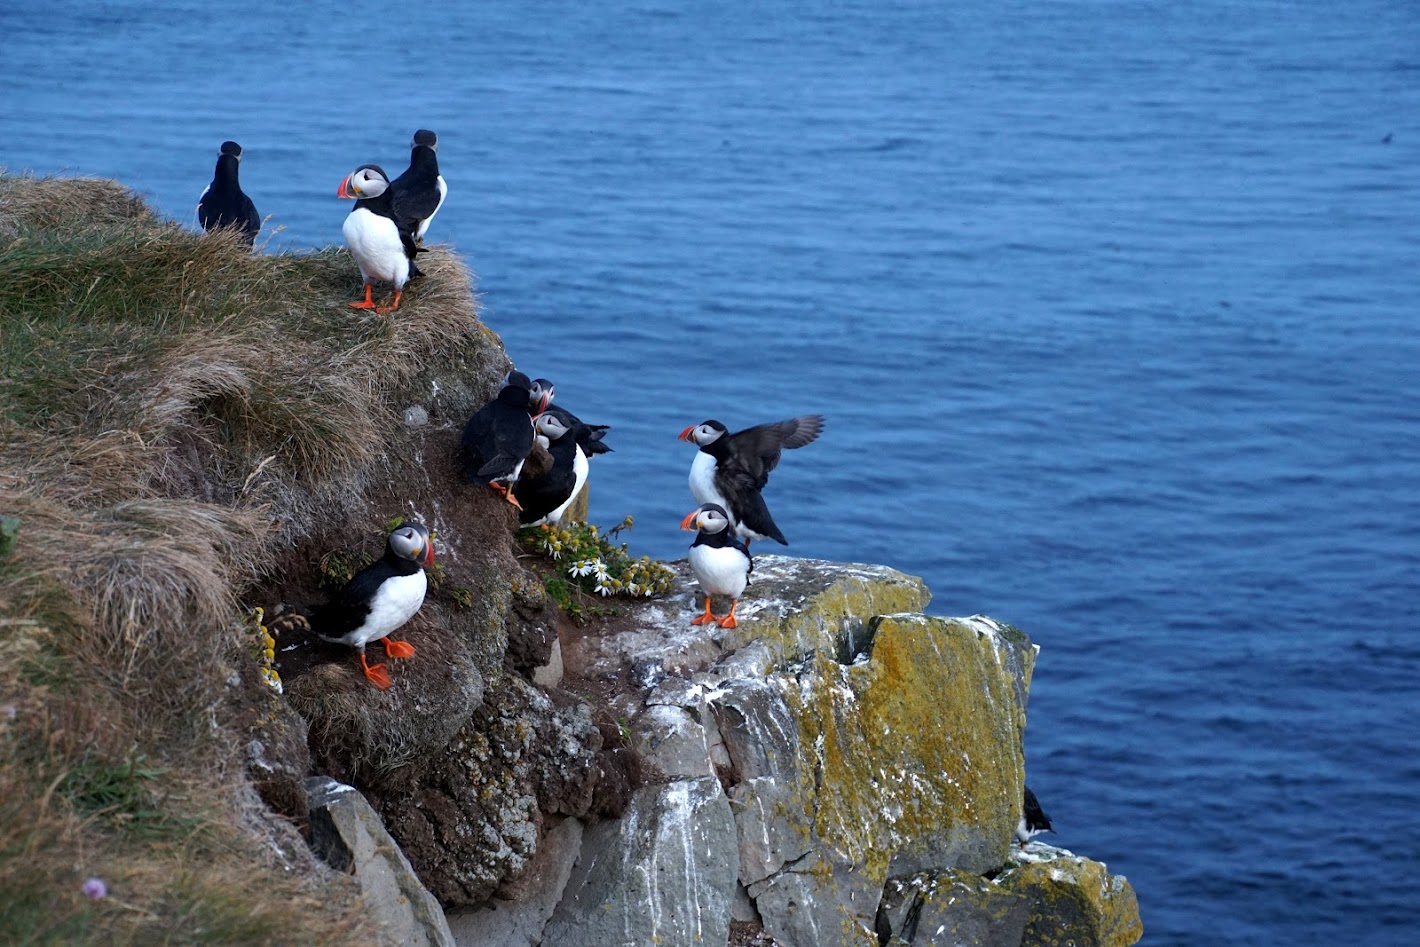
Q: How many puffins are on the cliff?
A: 10